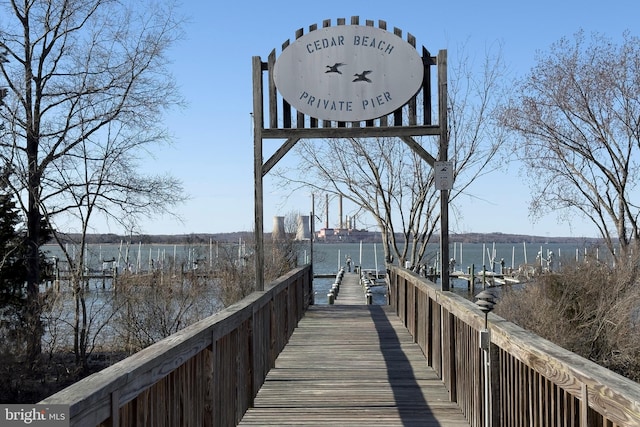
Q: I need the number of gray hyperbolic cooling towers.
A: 2